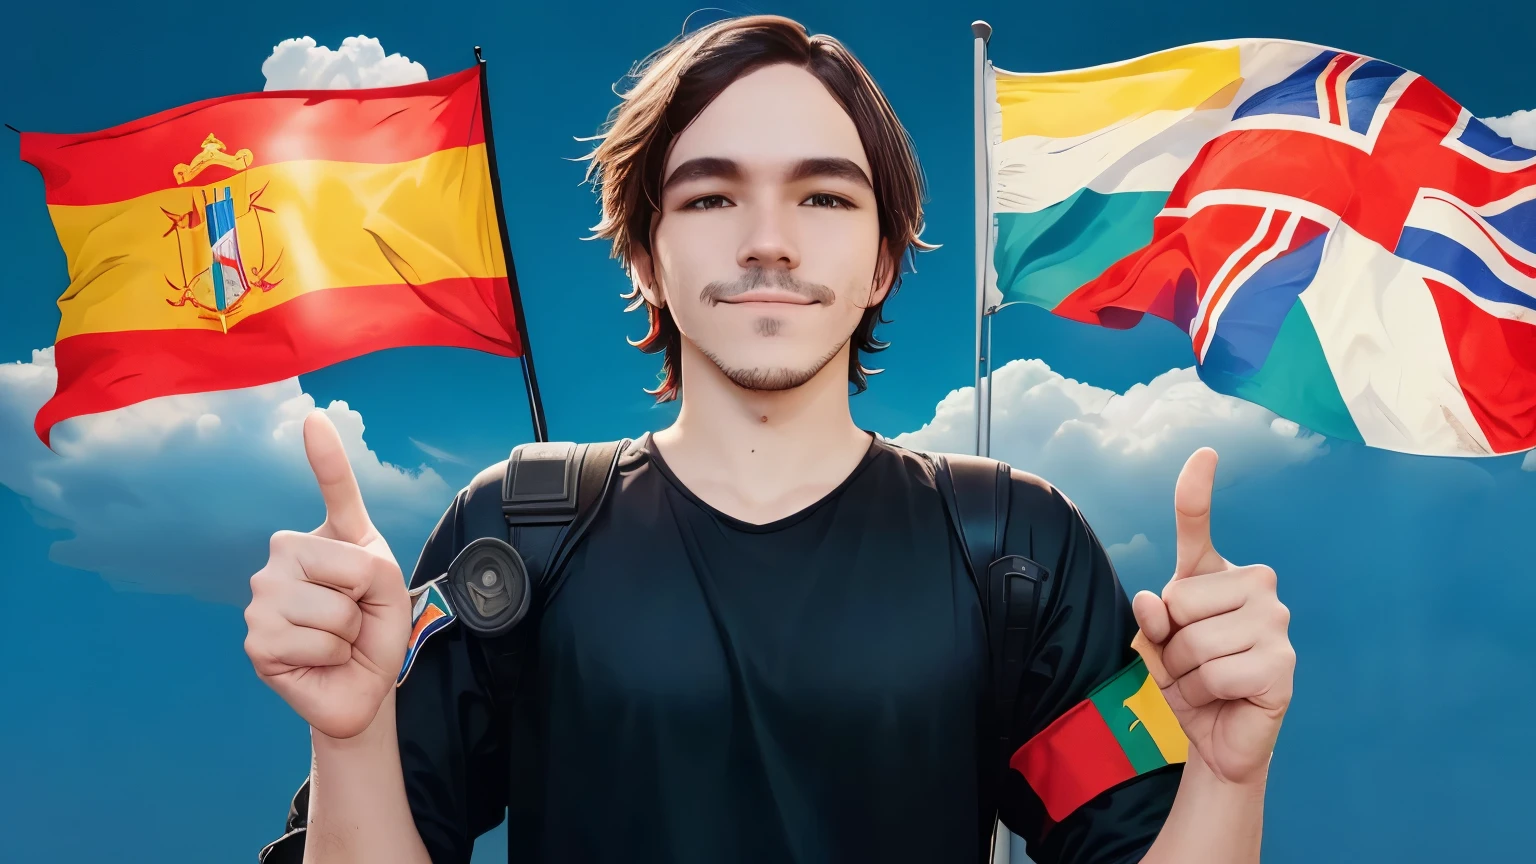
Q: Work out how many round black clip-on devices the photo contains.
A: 1